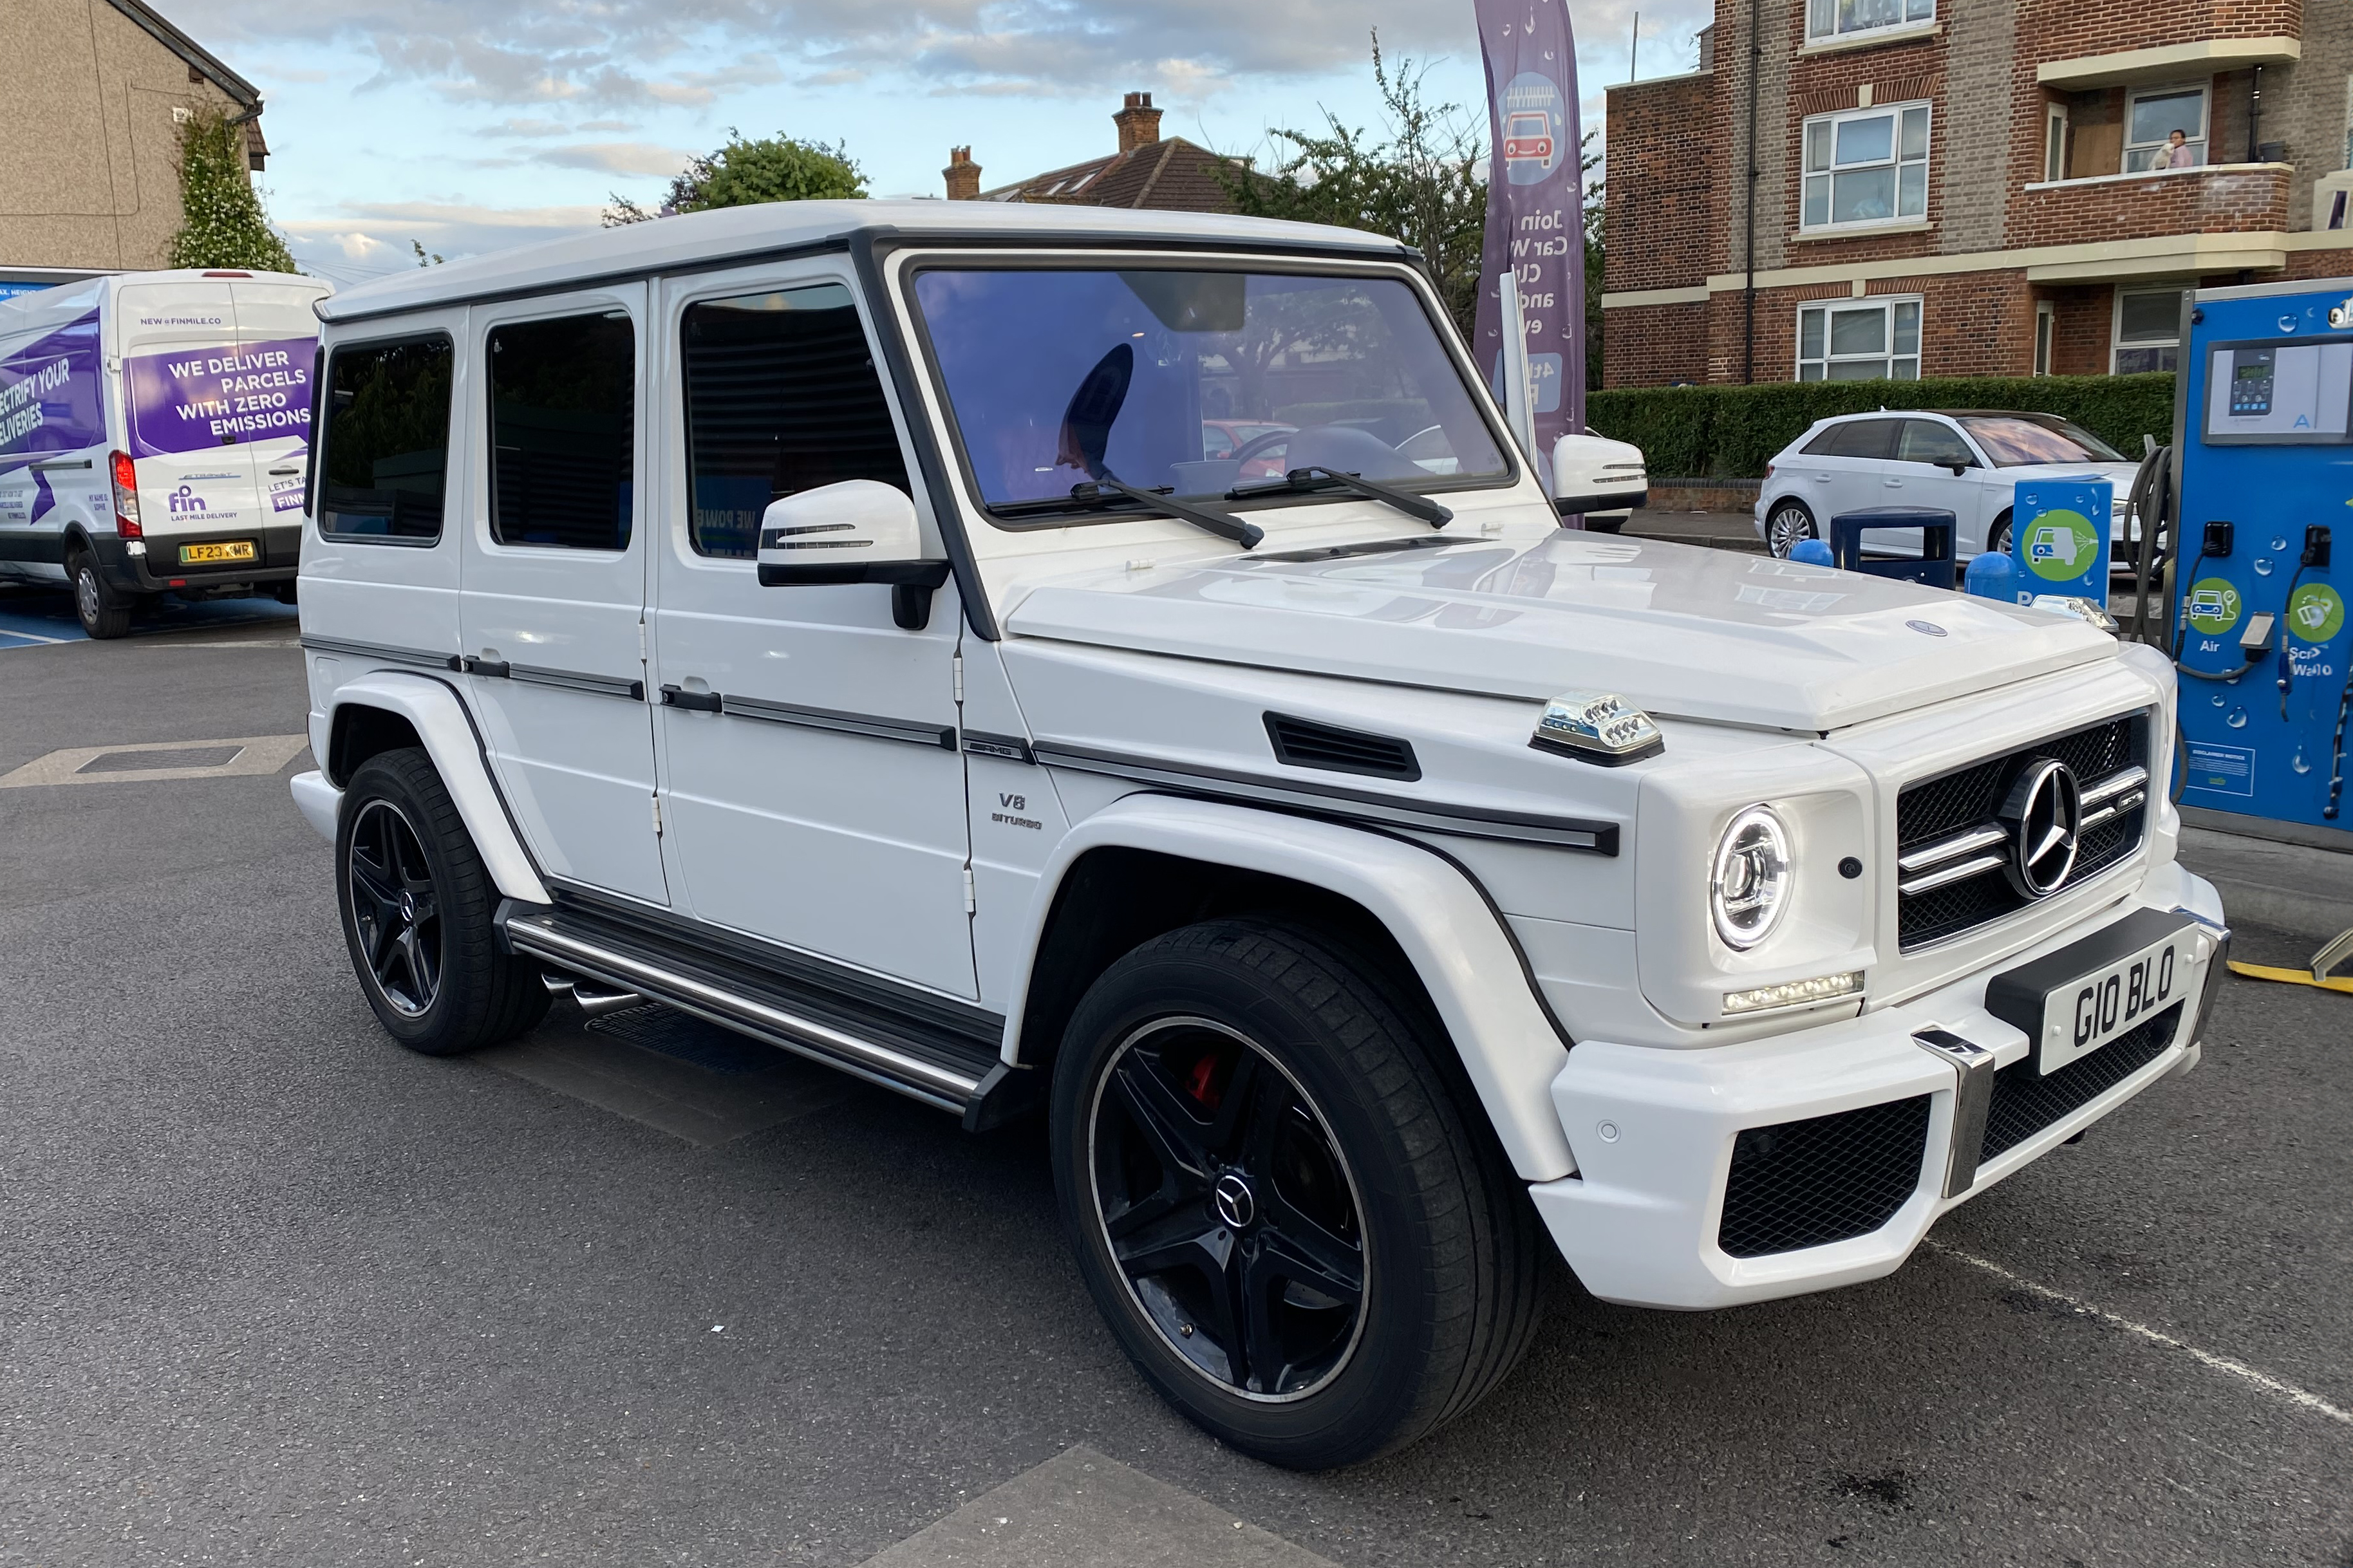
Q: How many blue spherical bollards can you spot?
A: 2